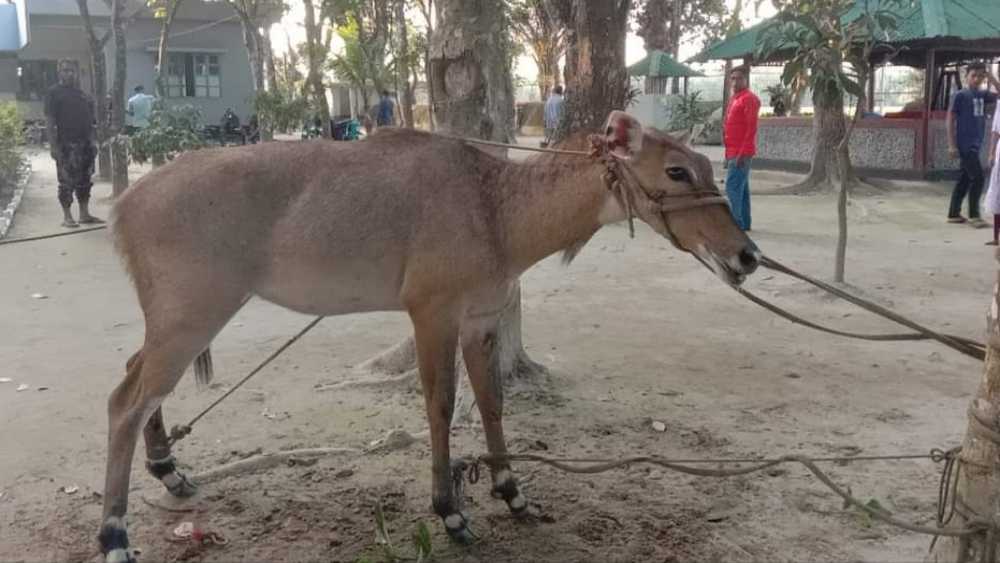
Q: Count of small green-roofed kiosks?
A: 1